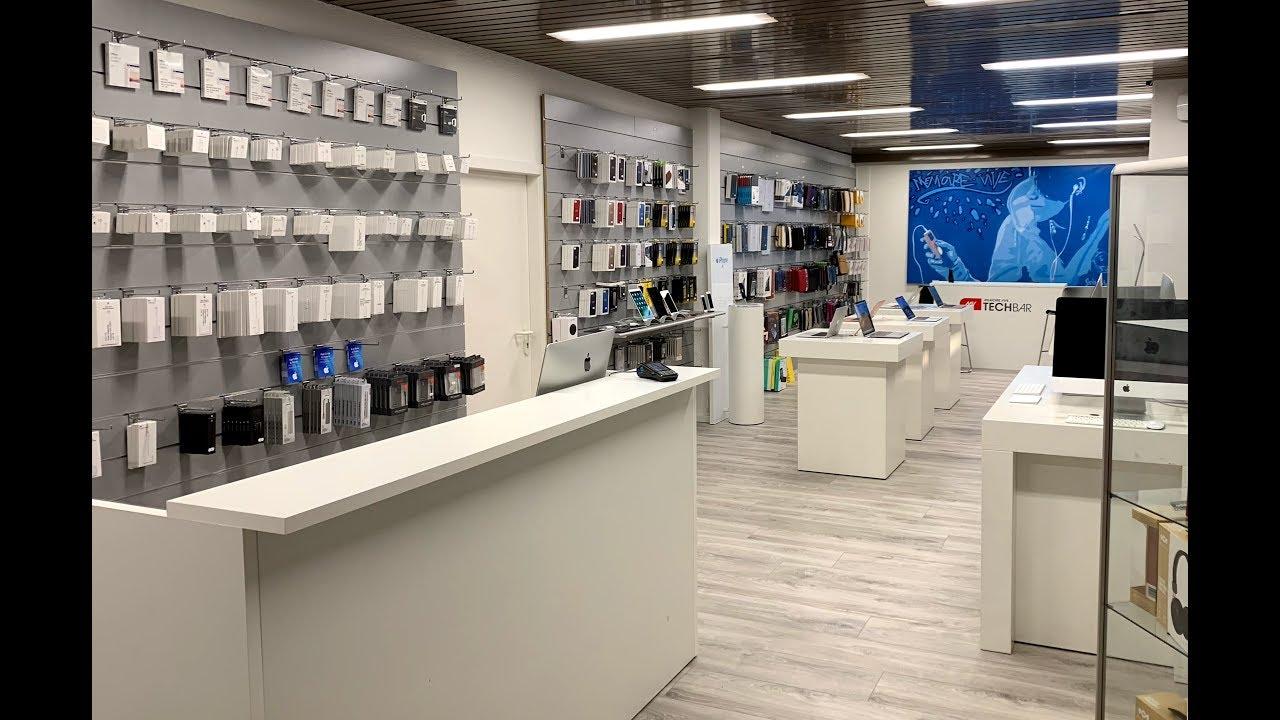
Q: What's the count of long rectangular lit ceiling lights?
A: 10